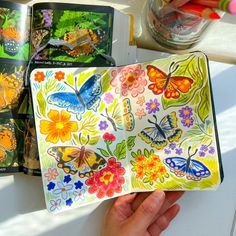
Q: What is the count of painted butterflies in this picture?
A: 6